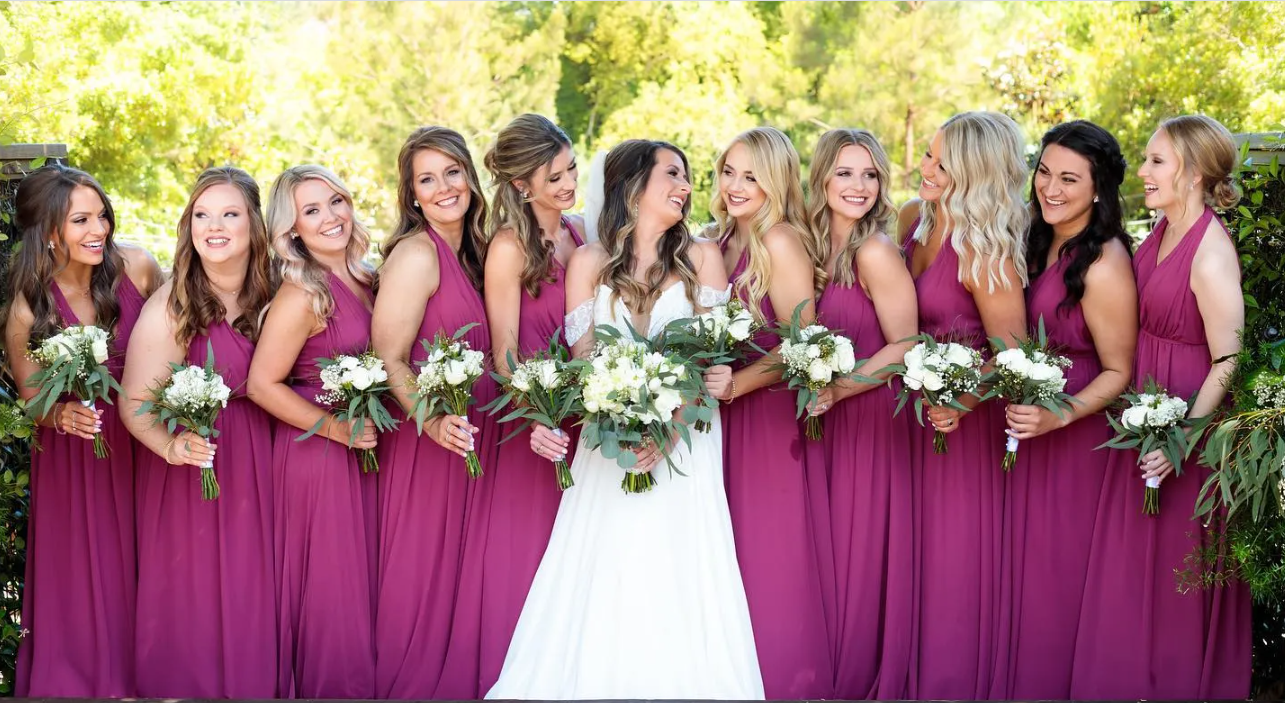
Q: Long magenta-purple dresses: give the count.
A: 10